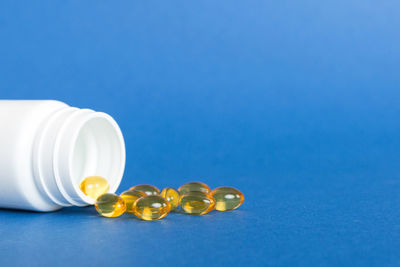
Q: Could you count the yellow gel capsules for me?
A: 9